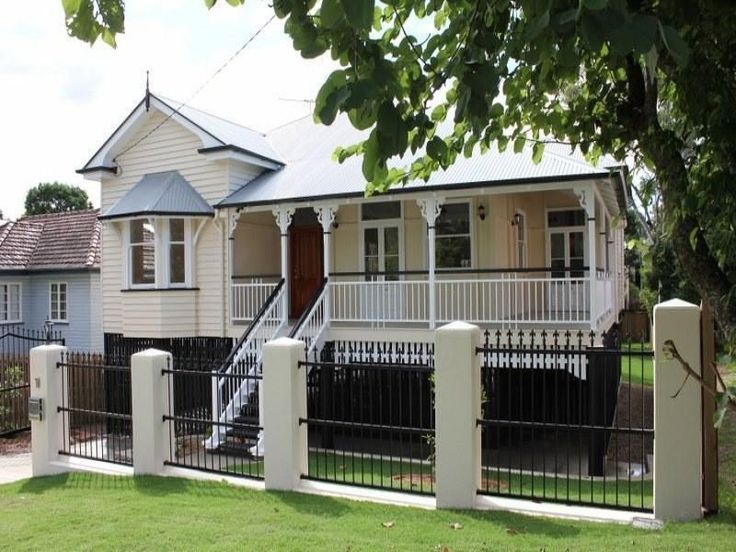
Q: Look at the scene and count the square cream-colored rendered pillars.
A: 5